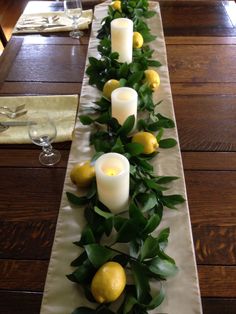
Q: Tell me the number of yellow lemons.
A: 7